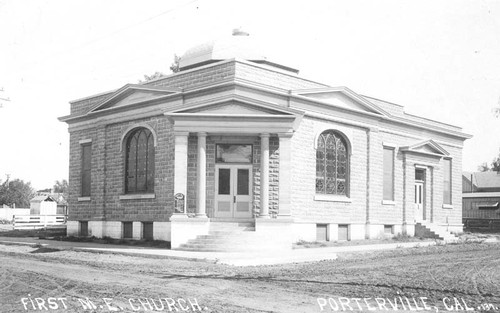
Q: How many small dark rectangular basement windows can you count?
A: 6